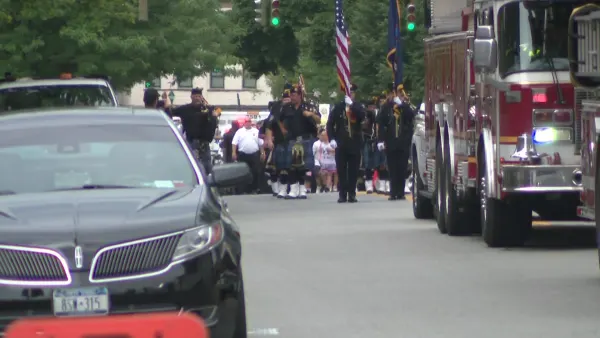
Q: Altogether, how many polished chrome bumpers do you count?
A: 1